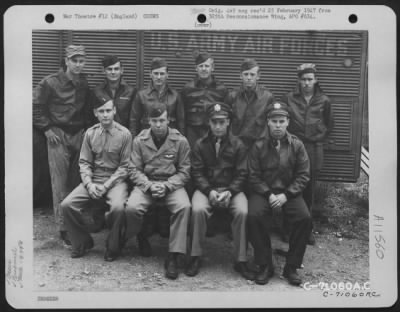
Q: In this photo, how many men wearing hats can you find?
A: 10